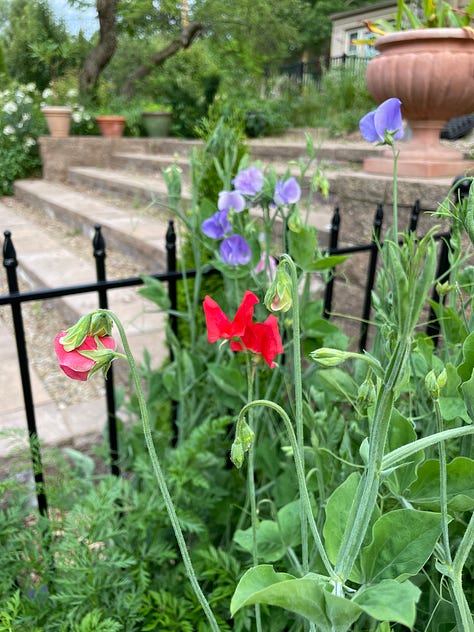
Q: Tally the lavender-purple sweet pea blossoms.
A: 6